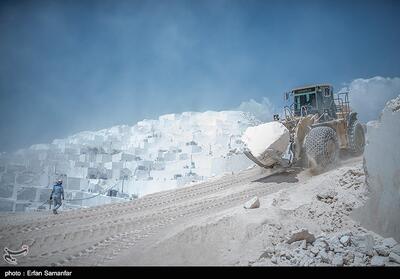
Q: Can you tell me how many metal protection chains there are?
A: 1